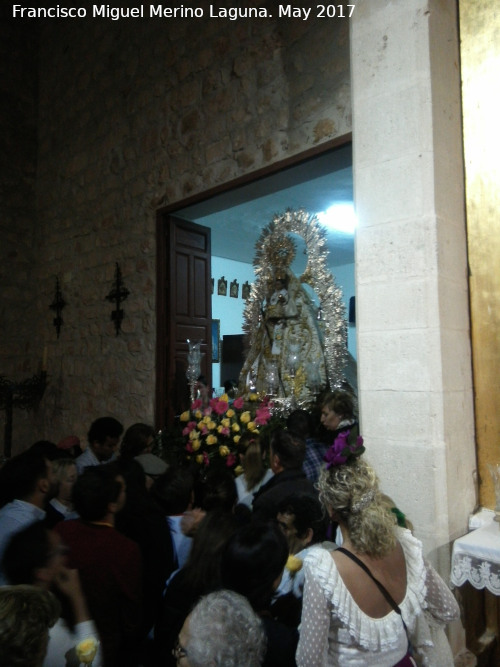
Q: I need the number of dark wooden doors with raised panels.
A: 1